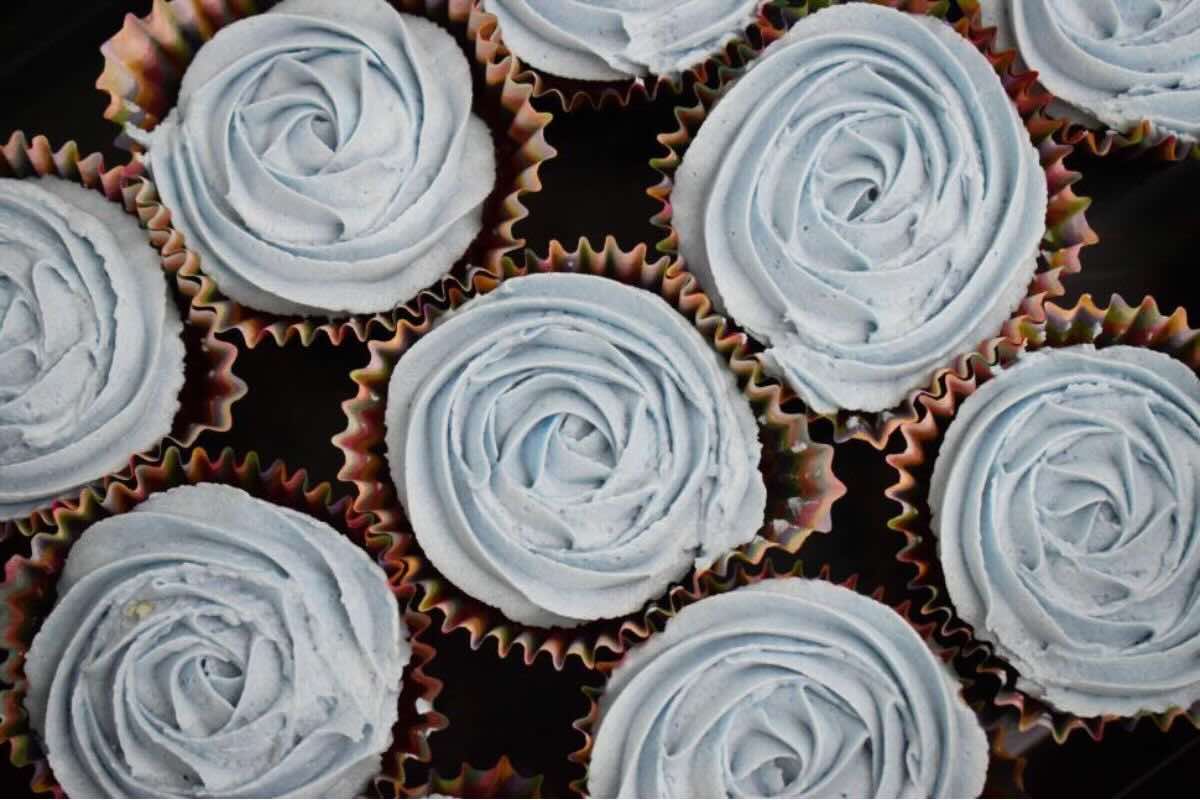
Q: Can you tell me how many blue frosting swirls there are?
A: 9